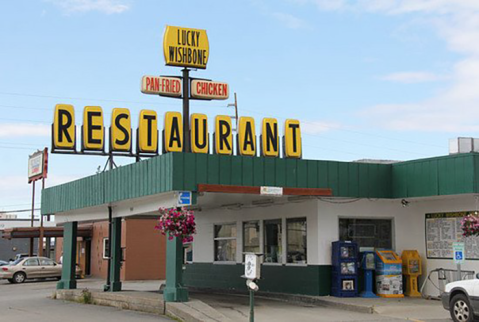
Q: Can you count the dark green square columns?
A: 3